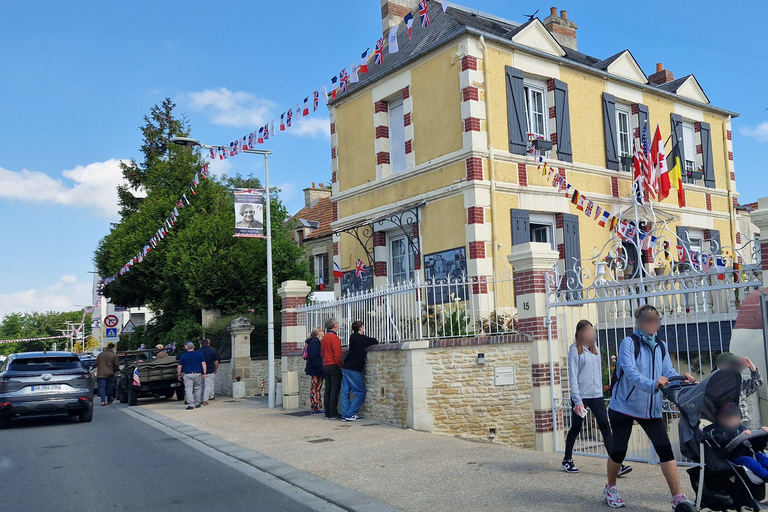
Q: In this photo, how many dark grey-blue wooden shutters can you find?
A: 10